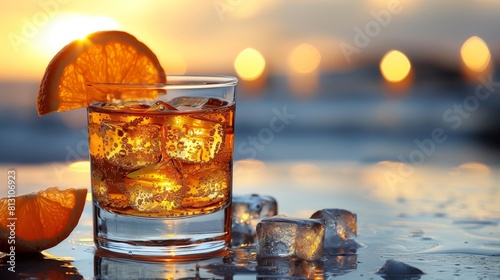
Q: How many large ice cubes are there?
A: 3